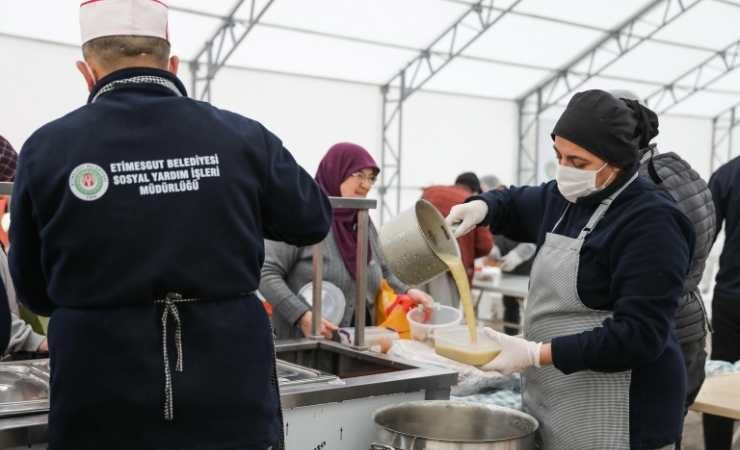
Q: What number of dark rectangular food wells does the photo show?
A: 1